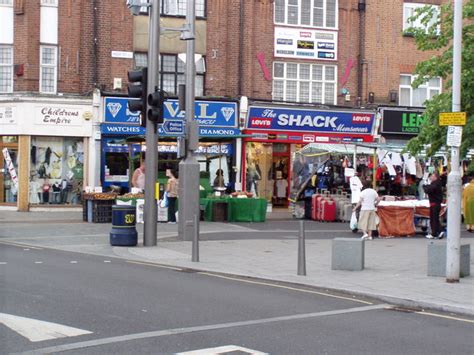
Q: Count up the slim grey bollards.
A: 2